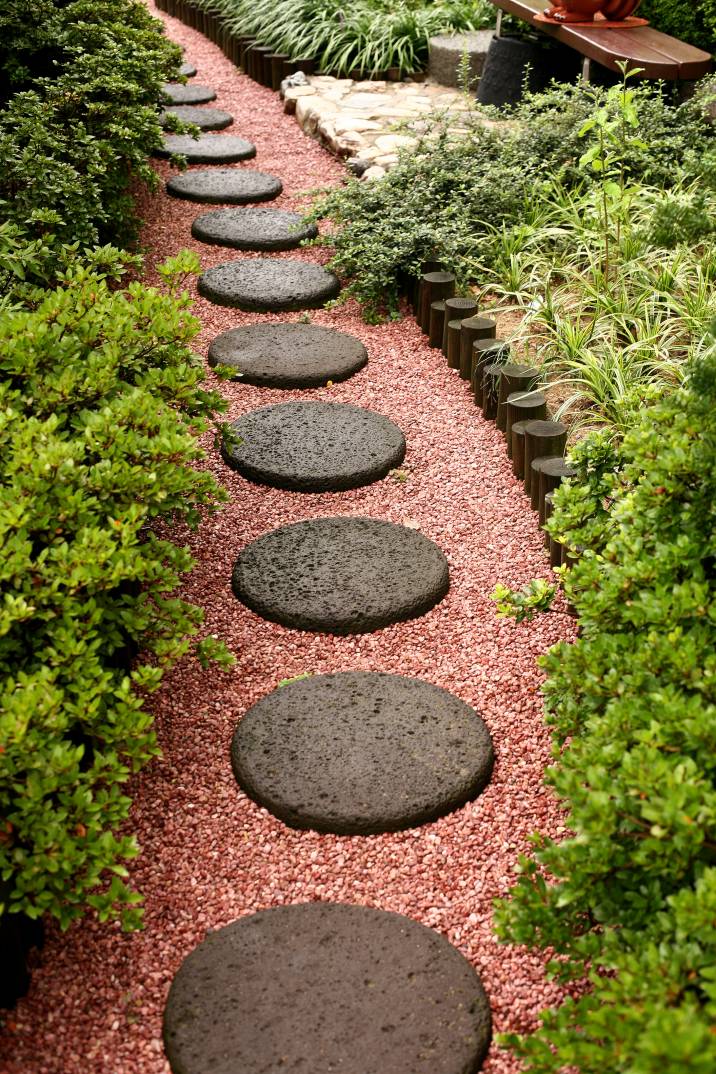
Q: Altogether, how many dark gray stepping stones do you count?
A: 12